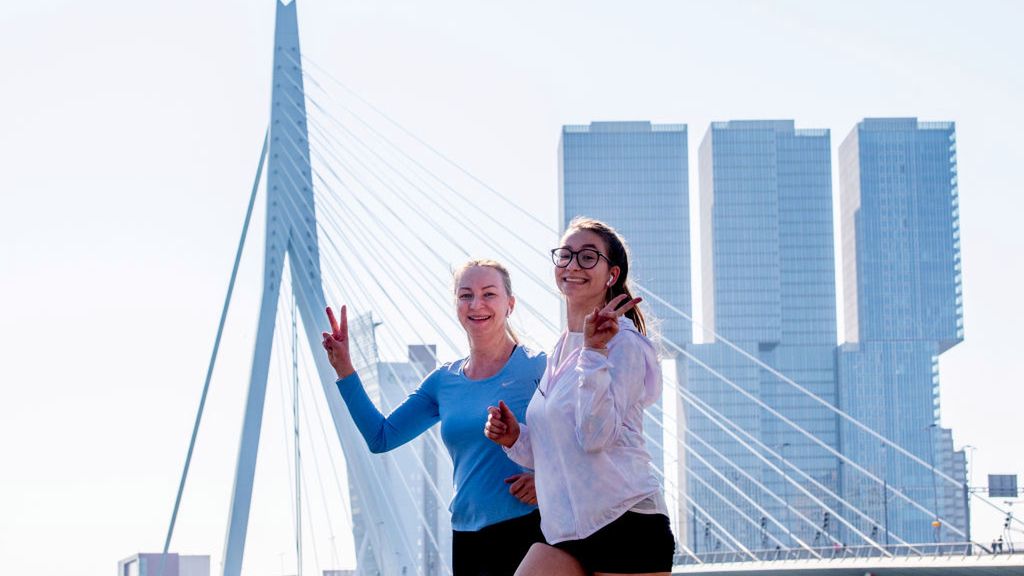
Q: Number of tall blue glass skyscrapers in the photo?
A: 3